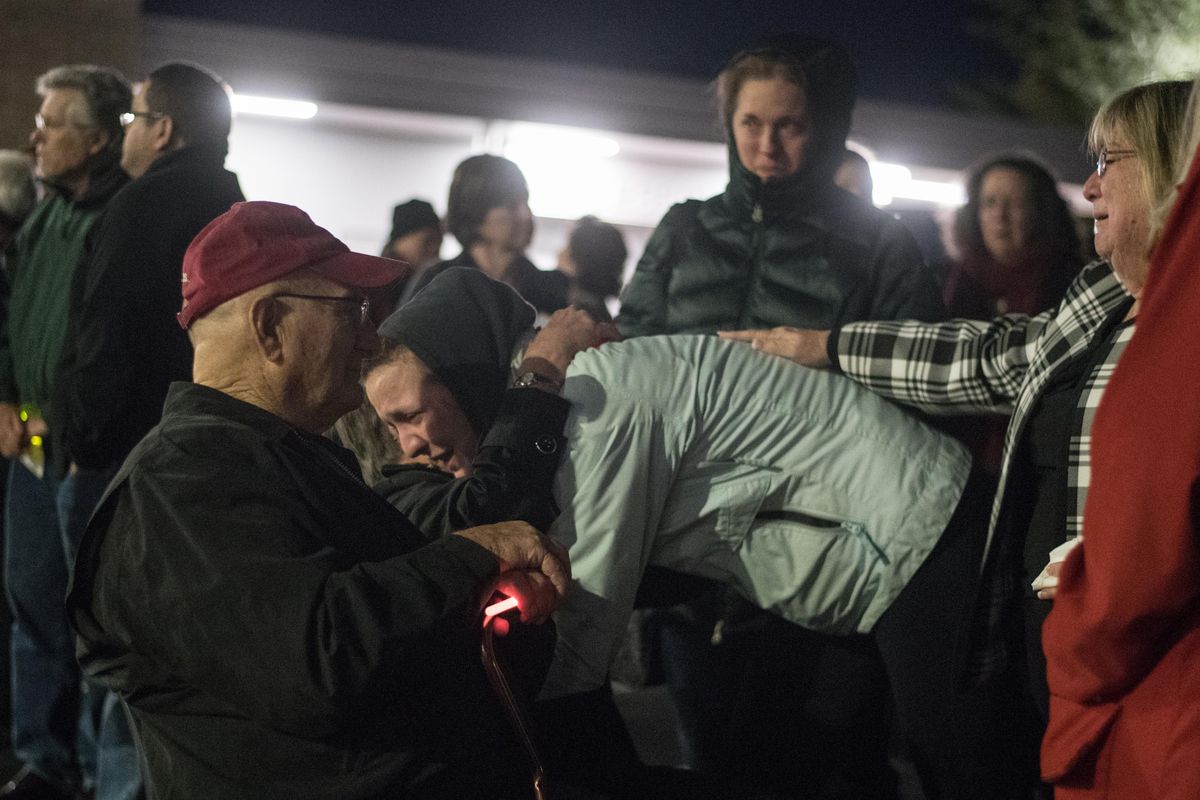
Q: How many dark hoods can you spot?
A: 2